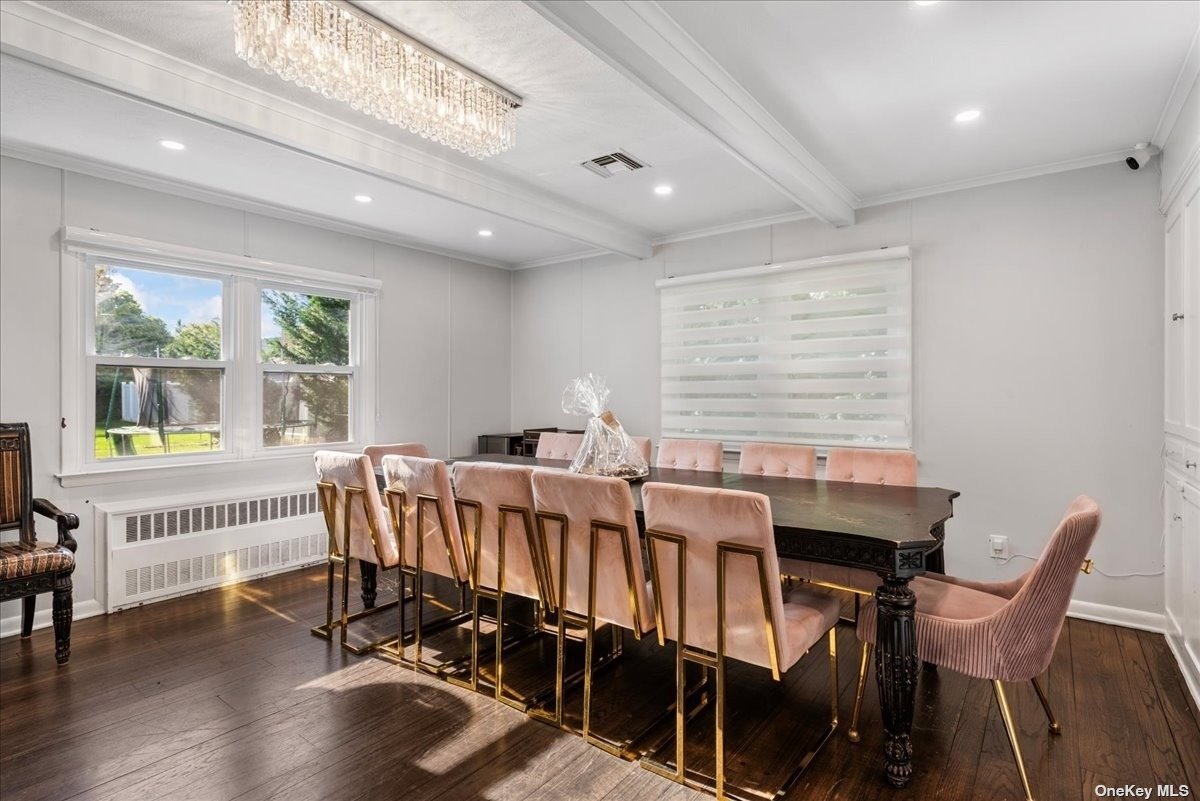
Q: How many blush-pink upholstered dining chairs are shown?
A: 12